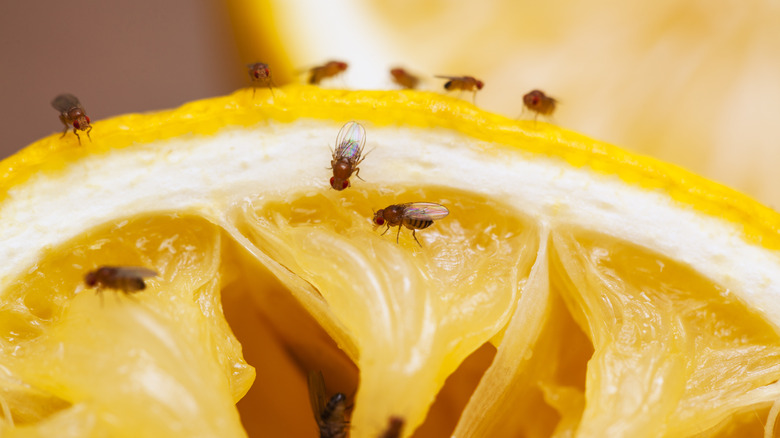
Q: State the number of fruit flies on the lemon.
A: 11